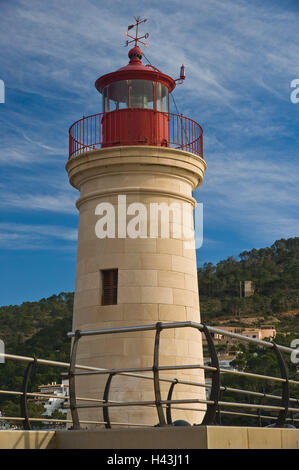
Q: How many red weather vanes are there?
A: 1